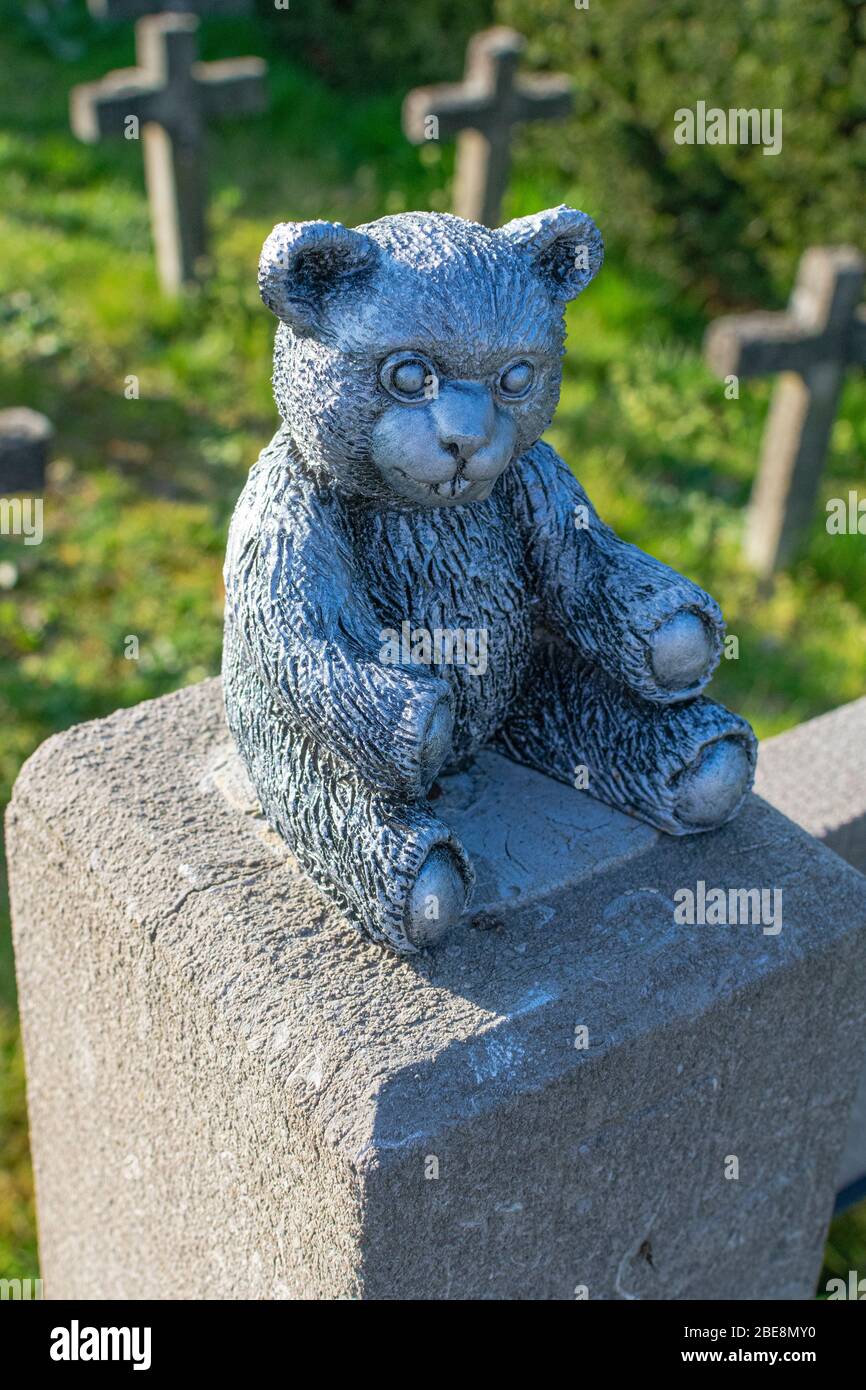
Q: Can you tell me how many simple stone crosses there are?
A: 3